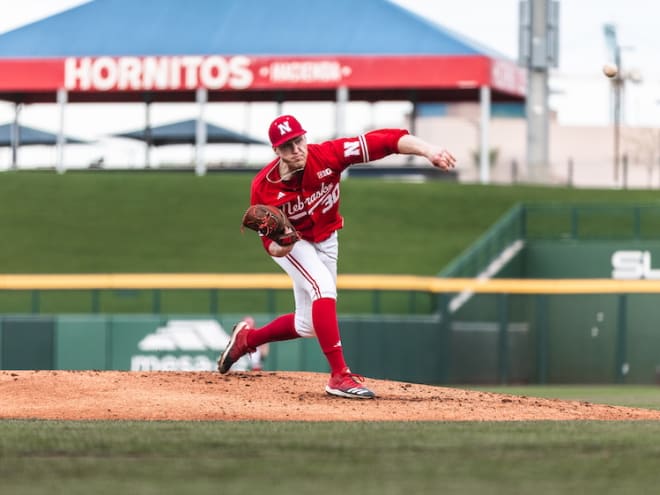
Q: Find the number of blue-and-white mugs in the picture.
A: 0